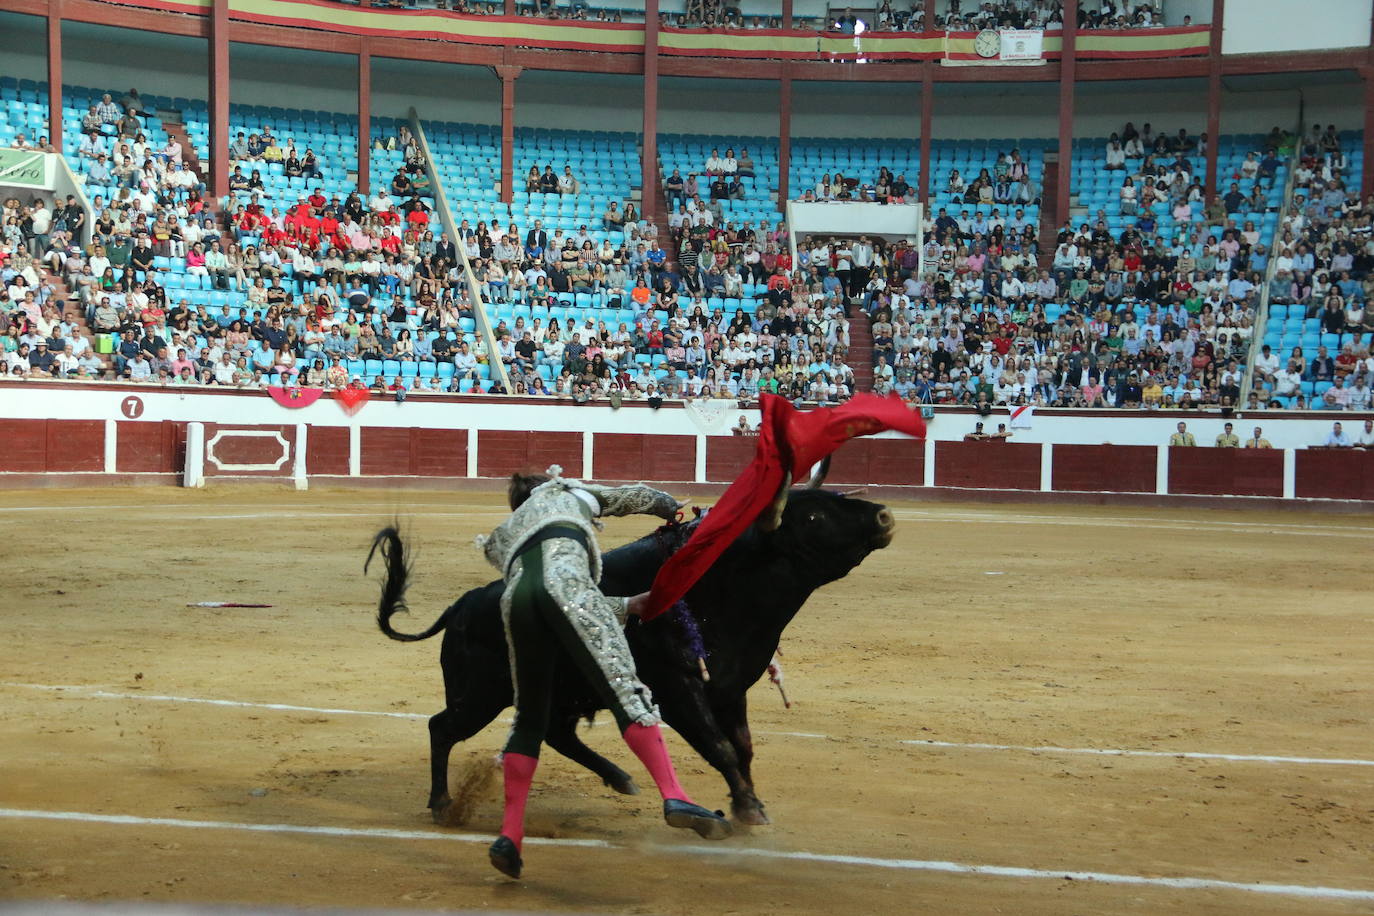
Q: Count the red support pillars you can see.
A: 10